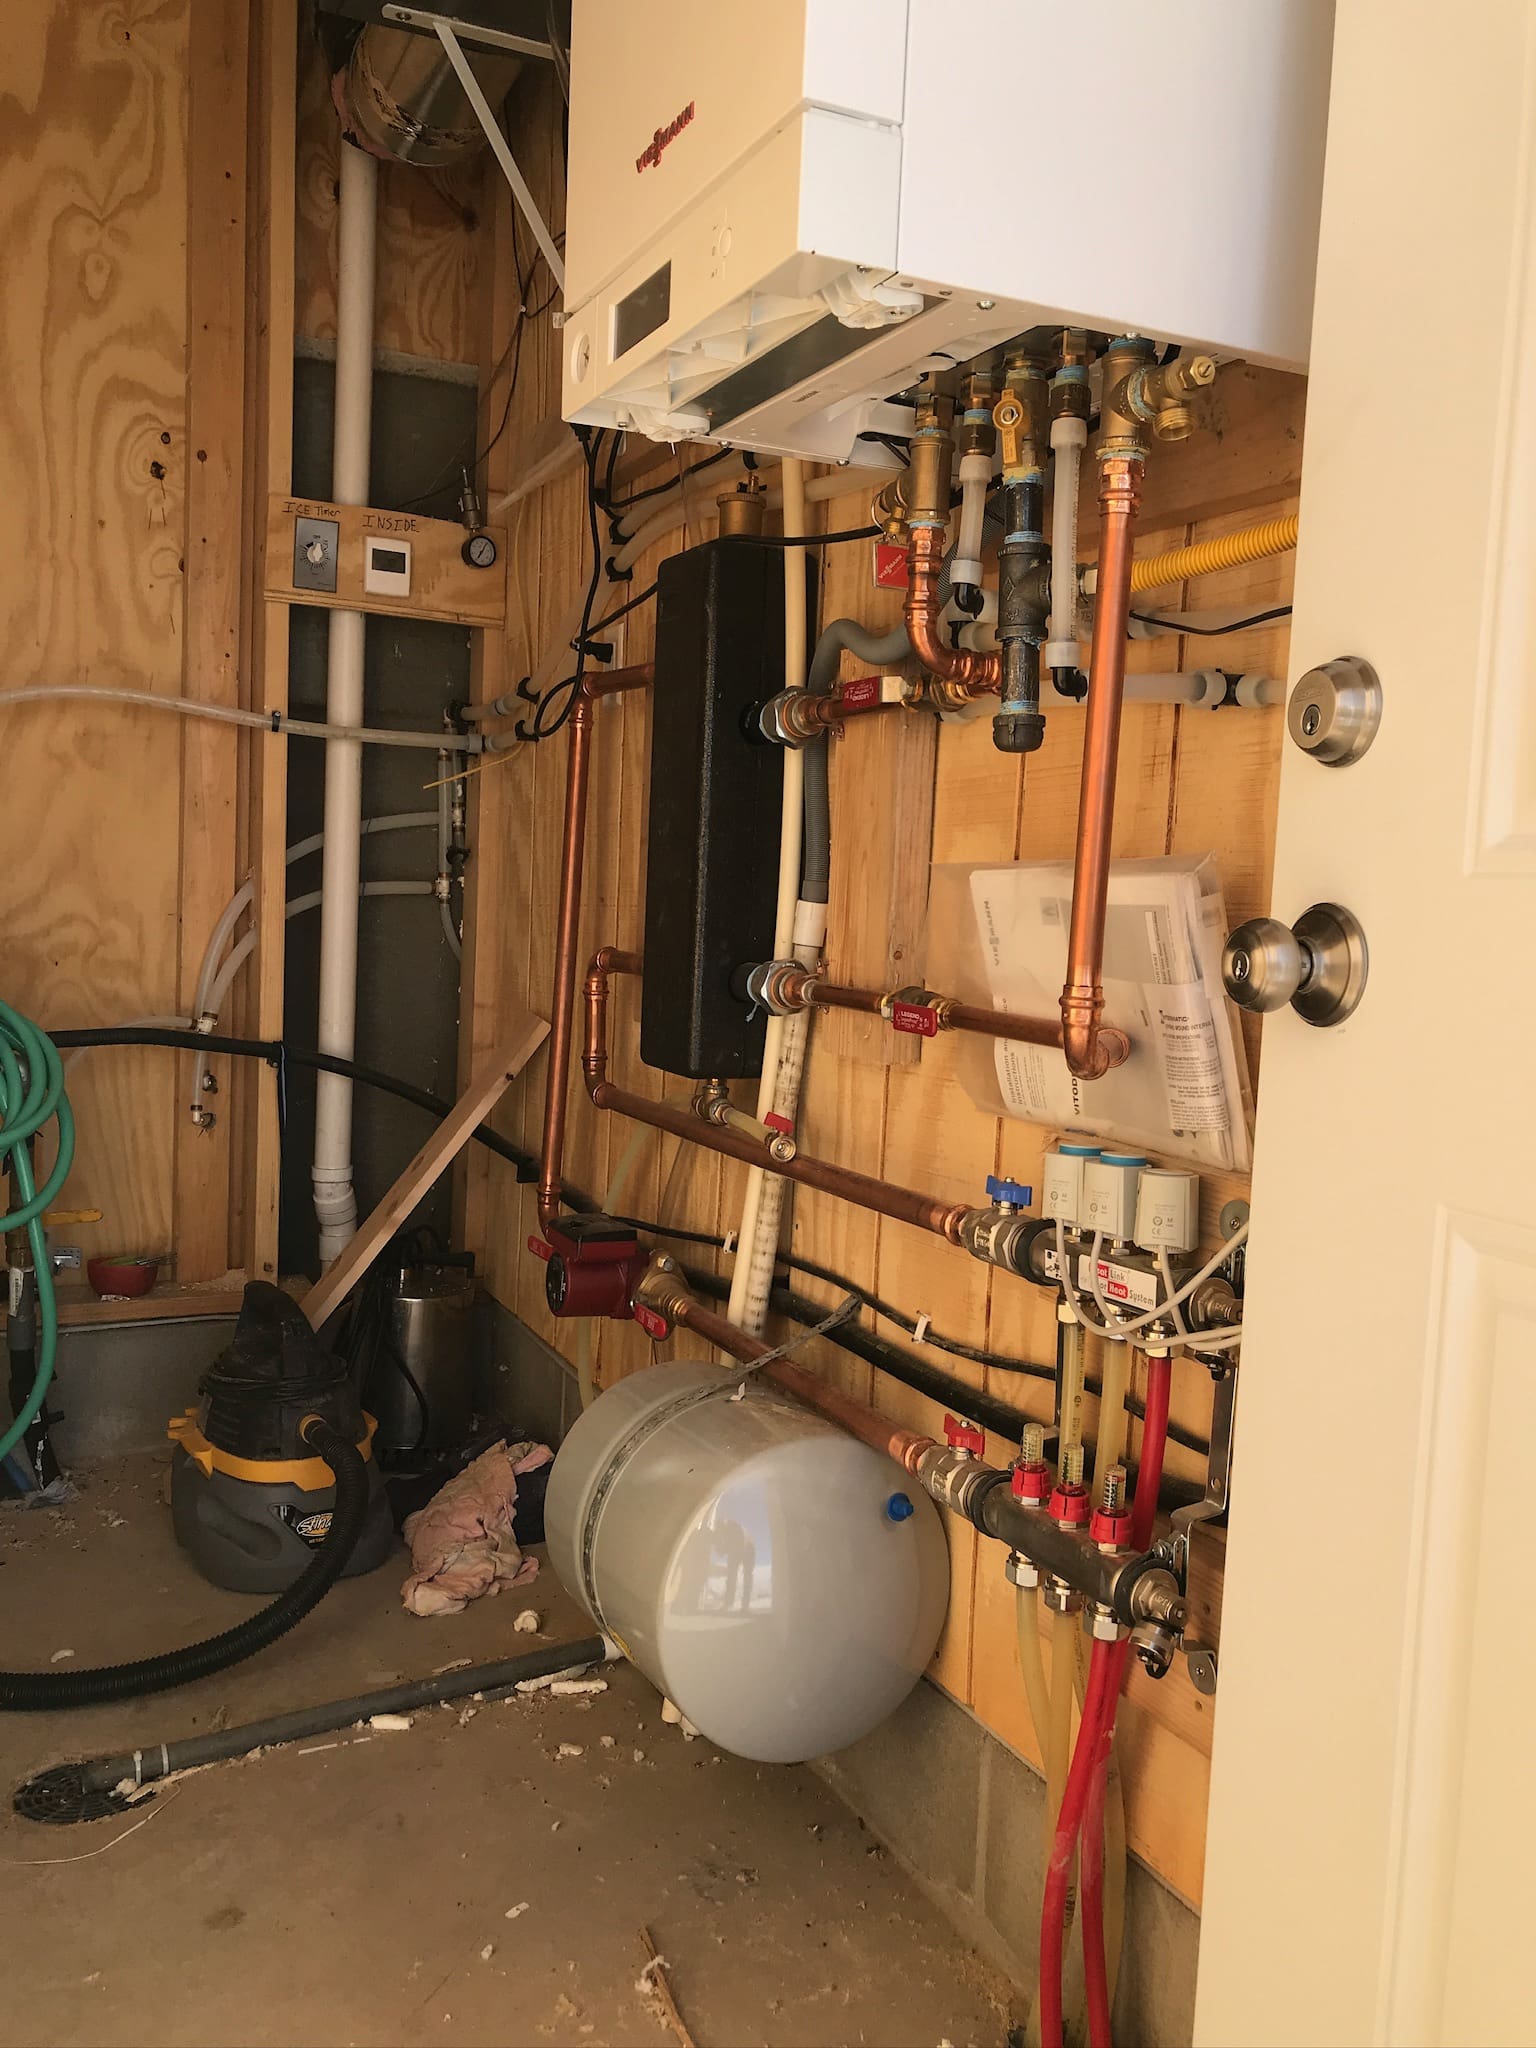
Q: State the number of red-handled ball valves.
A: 6